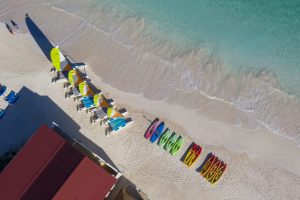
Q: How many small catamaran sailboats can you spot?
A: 5